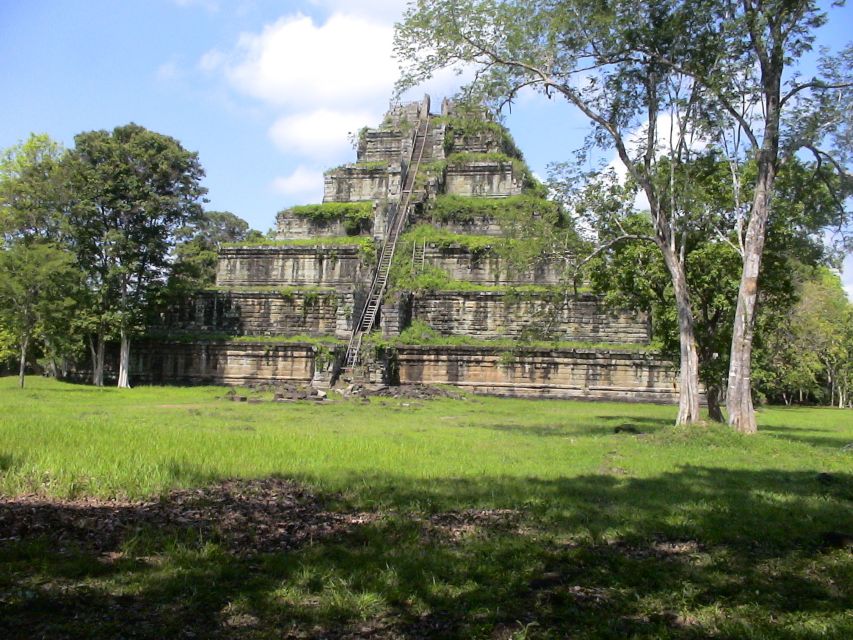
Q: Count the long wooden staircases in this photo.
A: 1